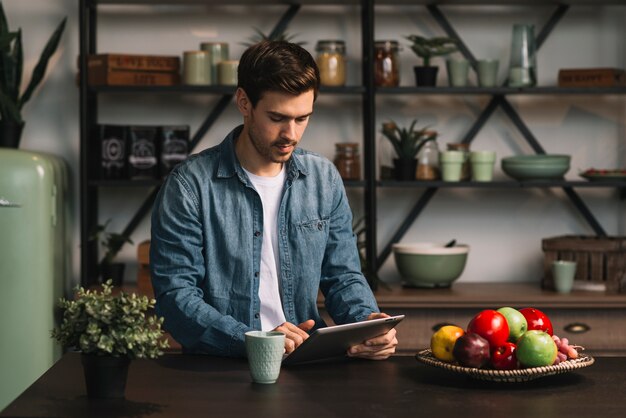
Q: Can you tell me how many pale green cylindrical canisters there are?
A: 3